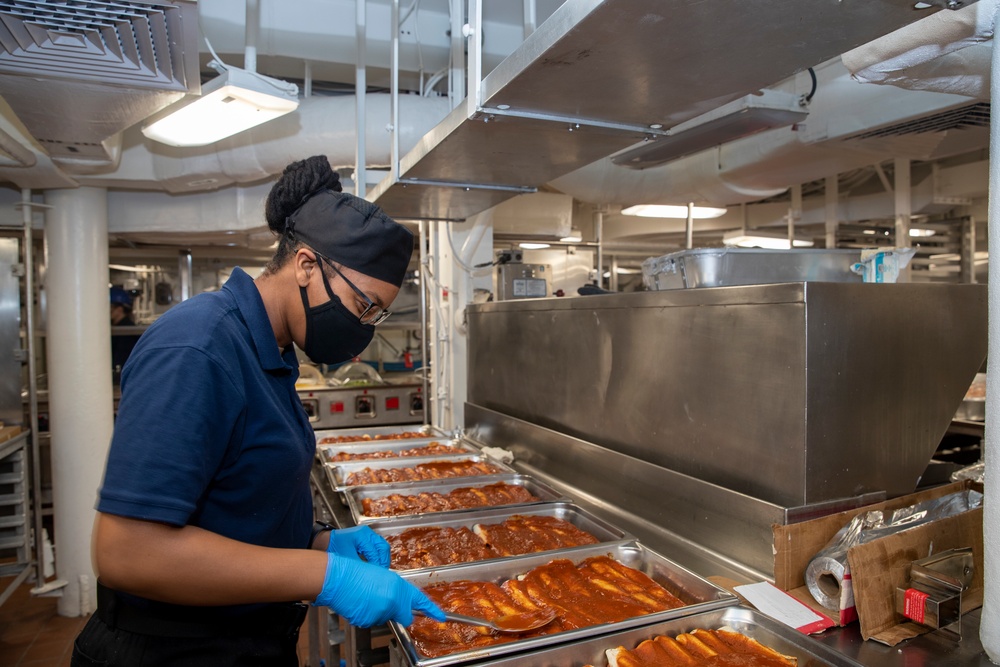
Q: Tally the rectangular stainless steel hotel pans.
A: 7